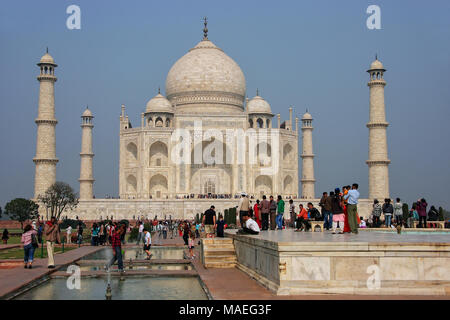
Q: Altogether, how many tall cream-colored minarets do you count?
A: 4